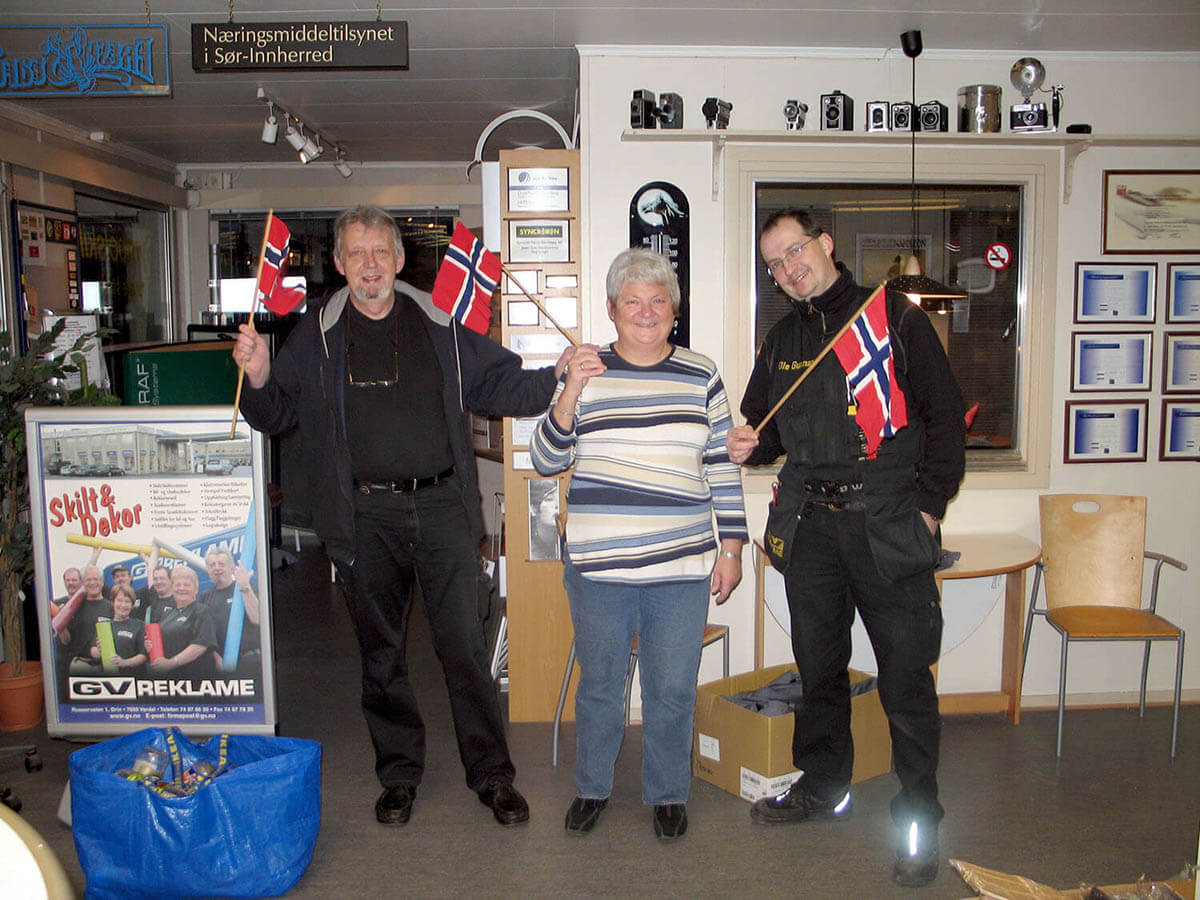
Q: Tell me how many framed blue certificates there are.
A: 6